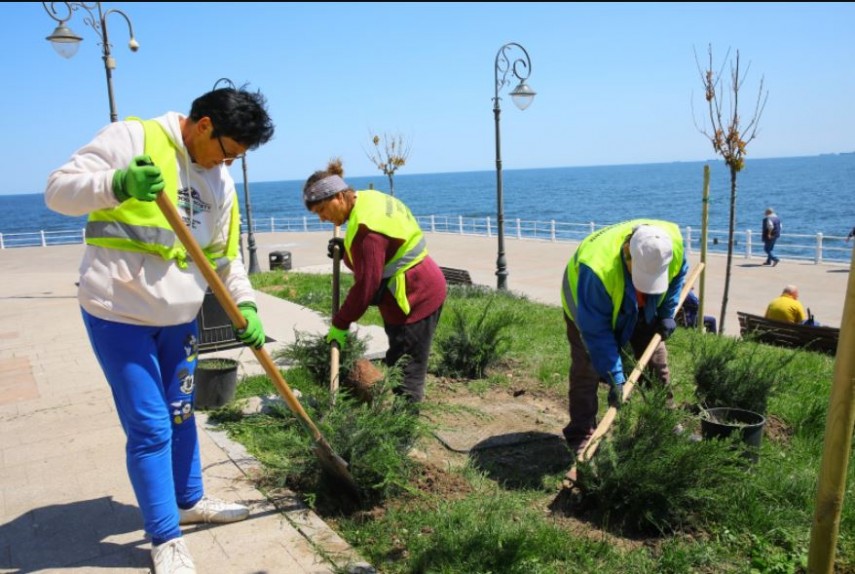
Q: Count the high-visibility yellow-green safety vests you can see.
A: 3